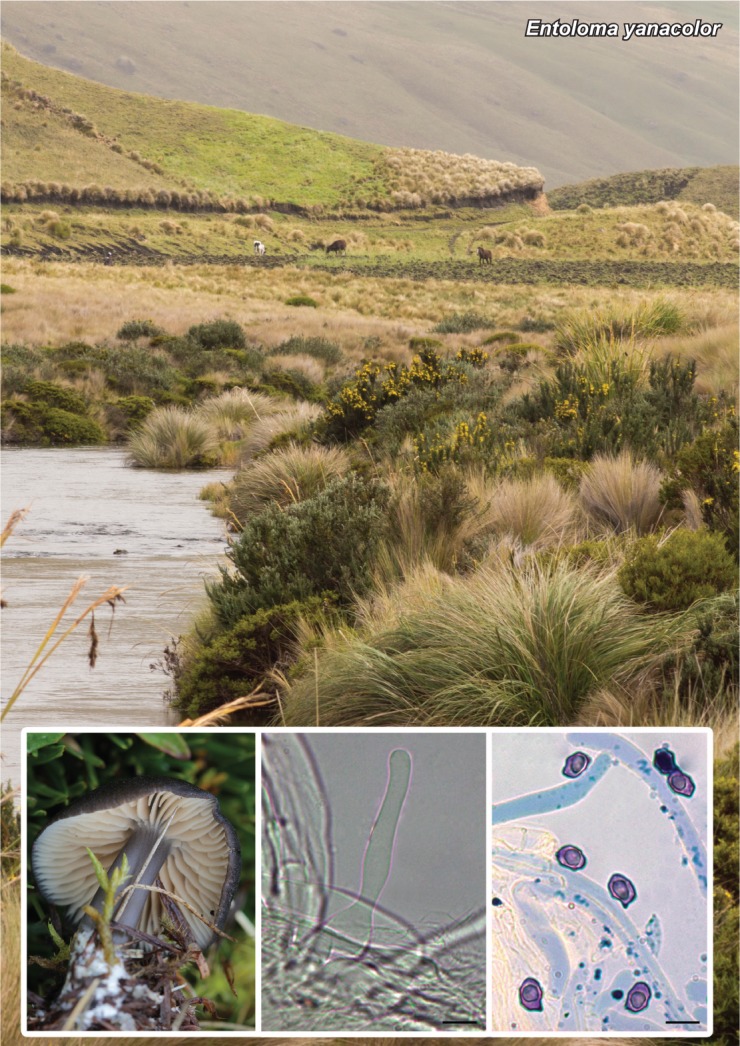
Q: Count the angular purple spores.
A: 7